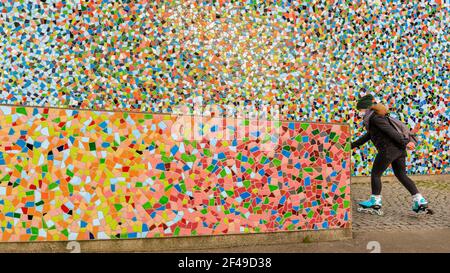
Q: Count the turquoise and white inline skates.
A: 2